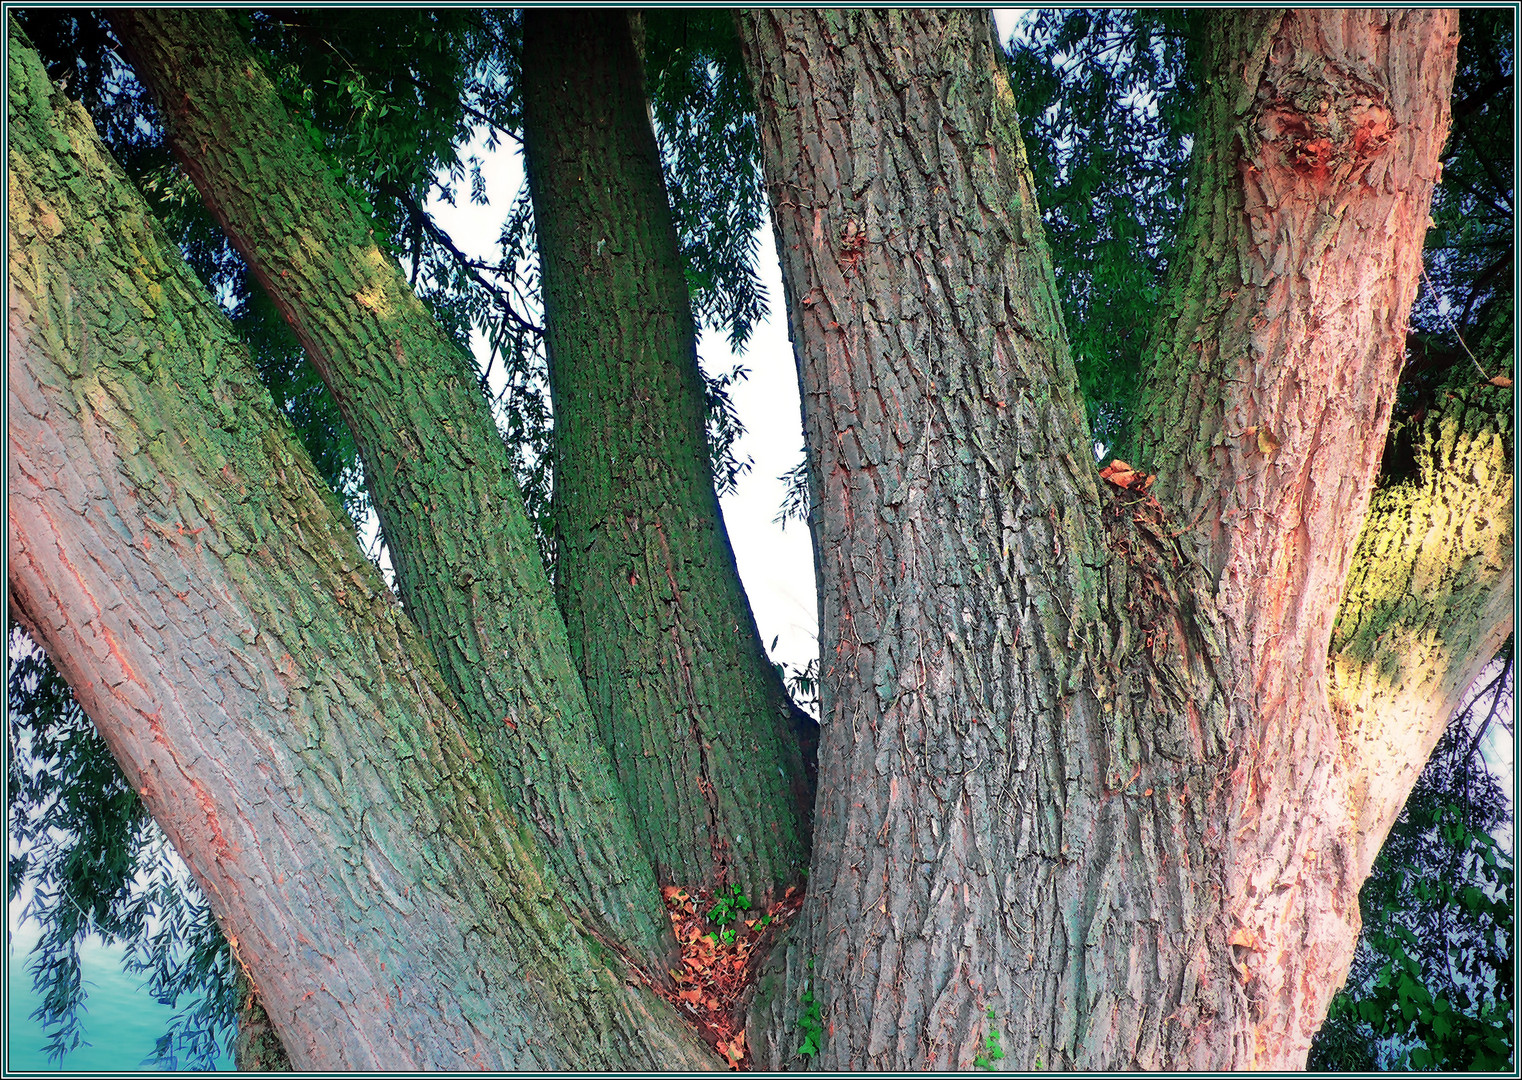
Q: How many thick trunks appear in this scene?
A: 6